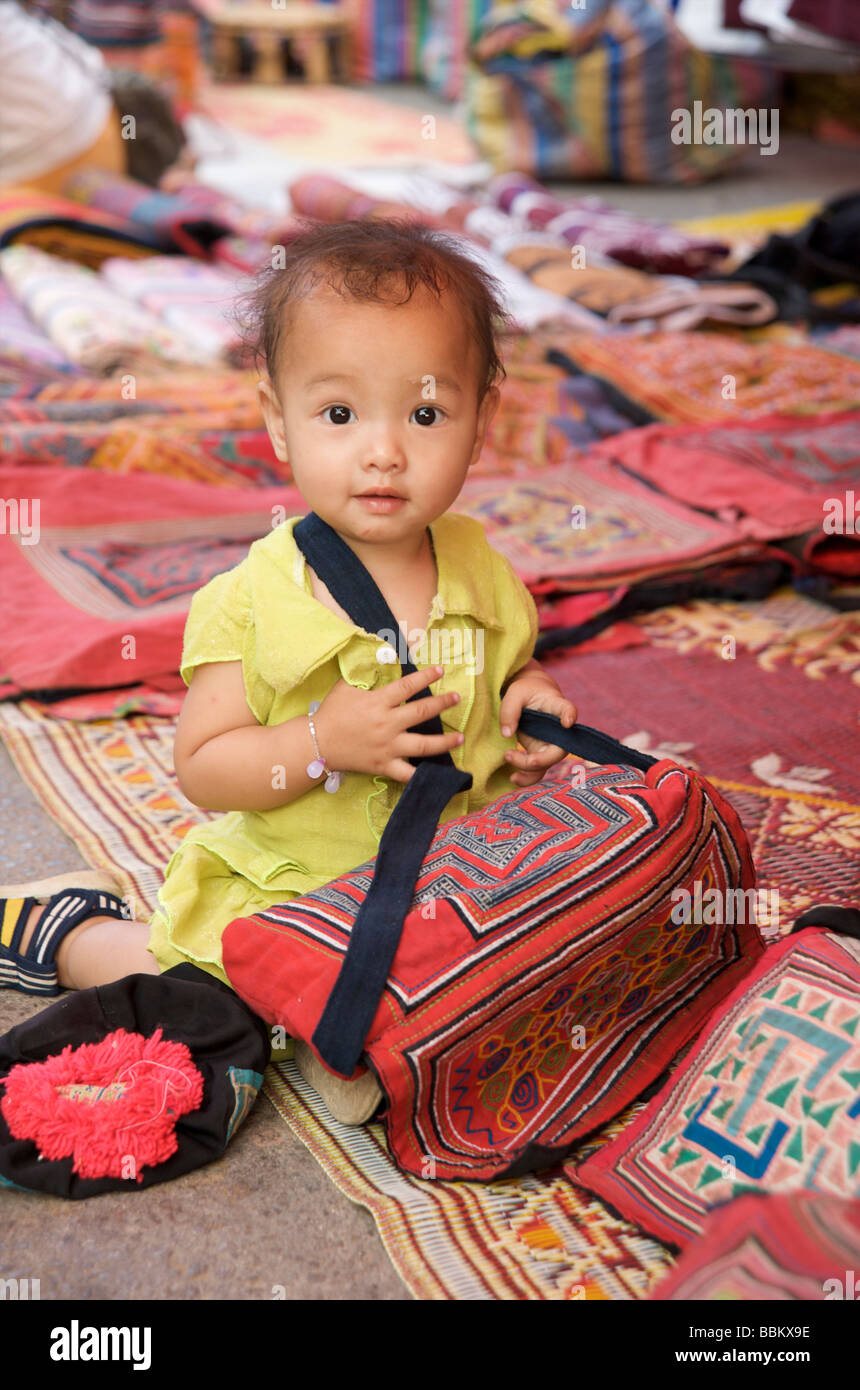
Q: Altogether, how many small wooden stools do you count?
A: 1